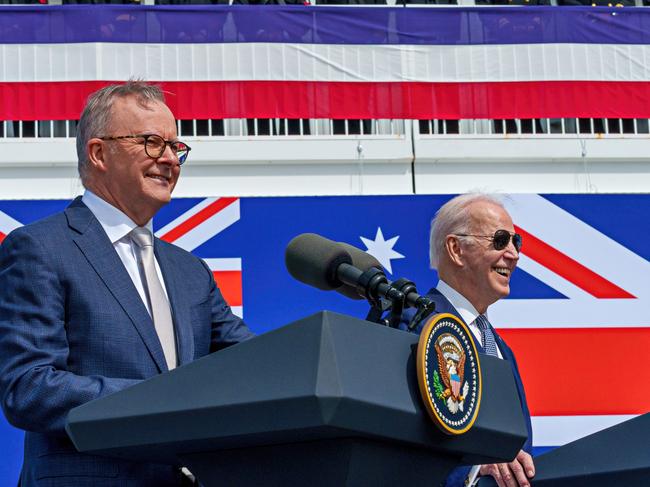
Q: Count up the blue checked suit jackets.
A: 1